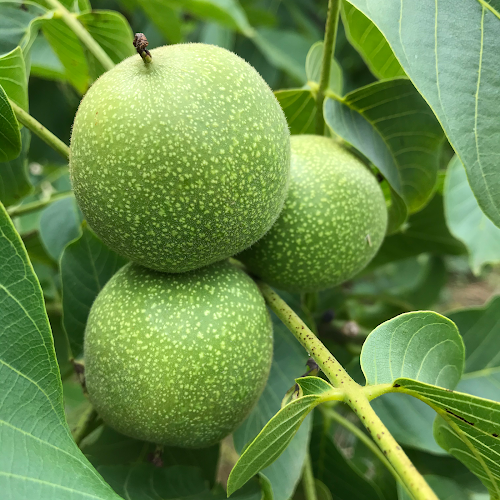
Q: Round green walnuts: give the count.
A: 3